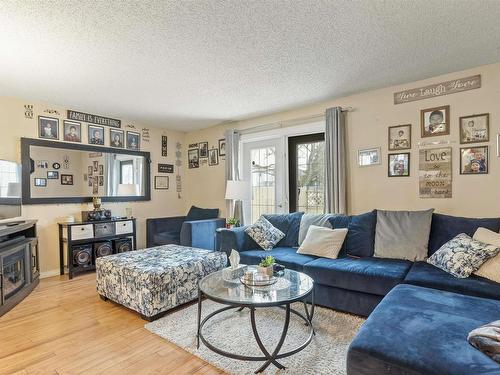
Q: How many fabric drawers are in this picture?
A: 3